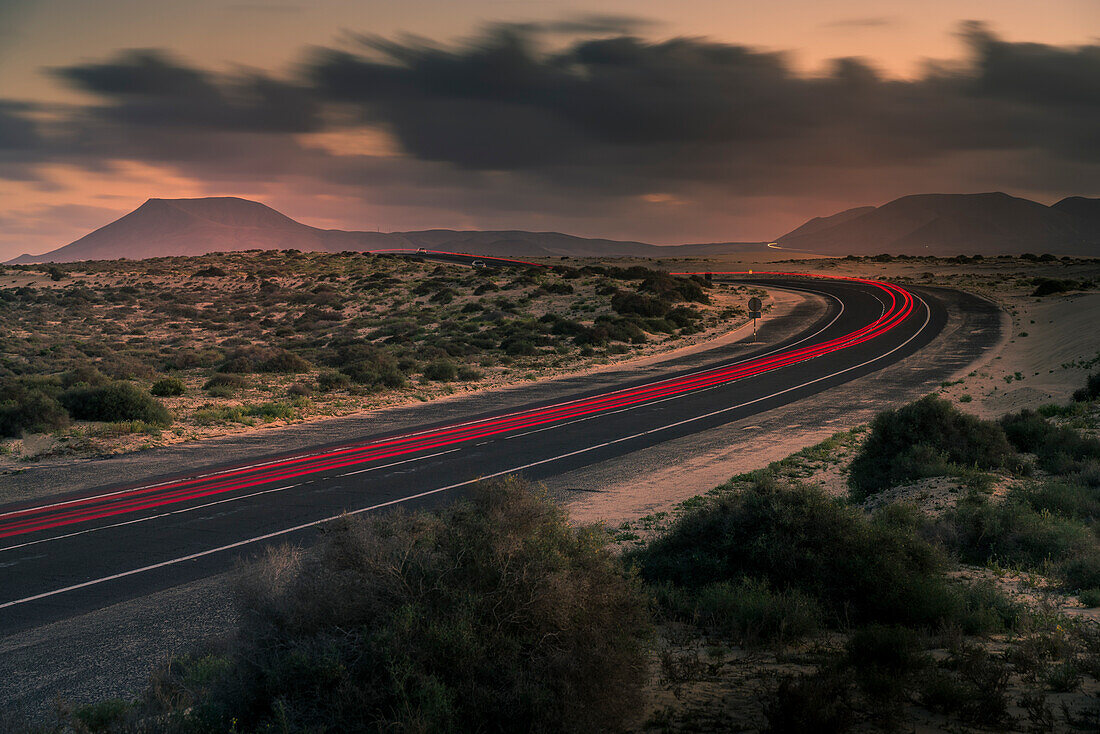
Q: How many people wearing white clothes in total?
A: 0